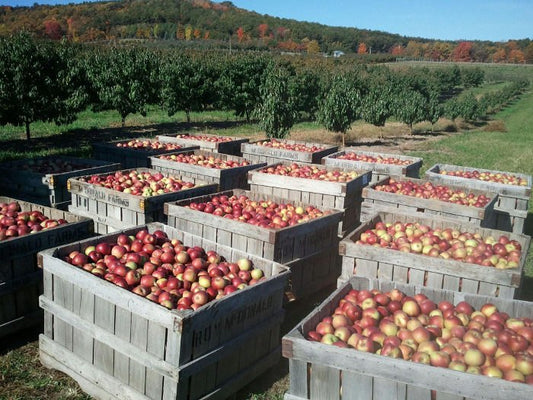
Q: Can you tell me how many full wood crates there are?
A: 15